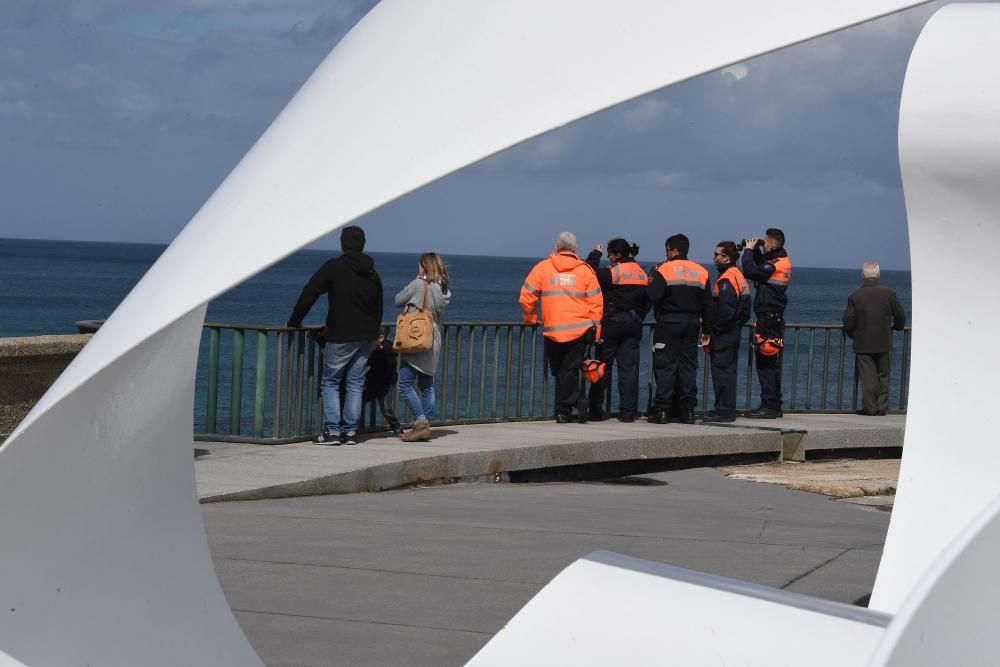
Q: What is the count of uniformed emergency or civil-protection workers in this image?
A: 5